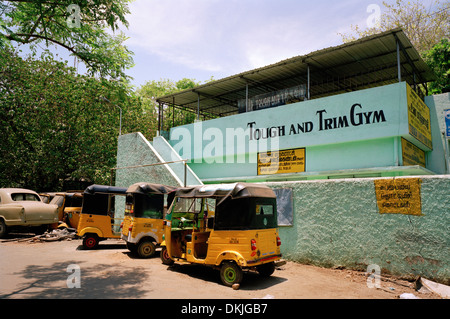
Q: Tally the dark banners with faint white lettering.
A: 1